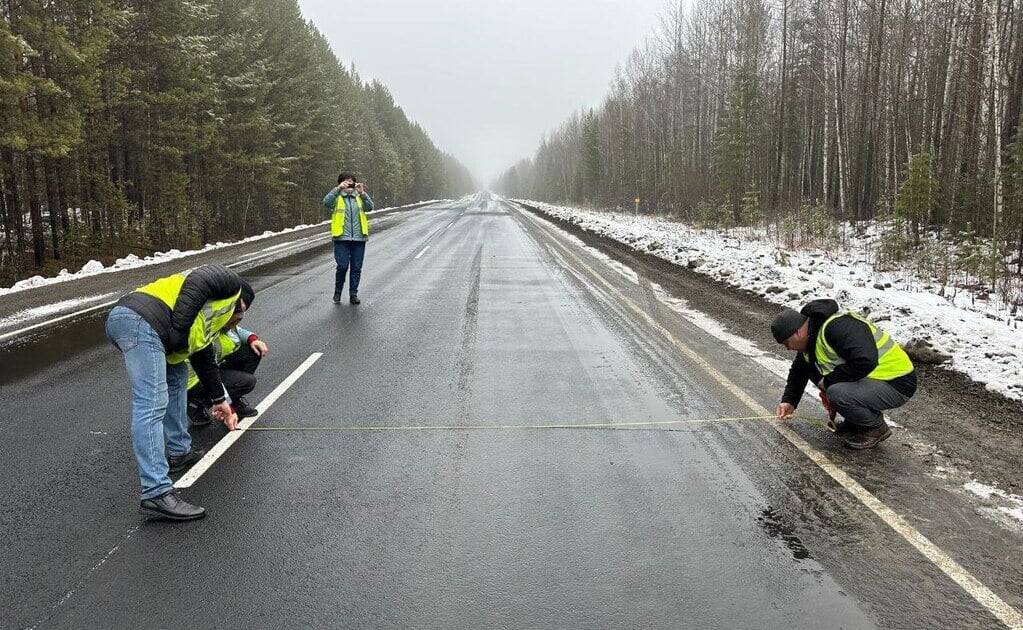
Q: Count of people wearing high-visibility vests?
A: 4